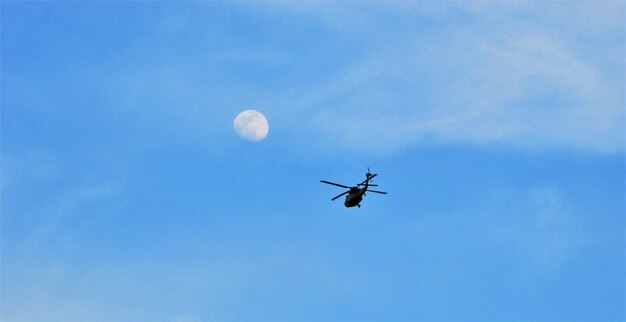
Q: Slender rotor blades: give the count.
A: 4